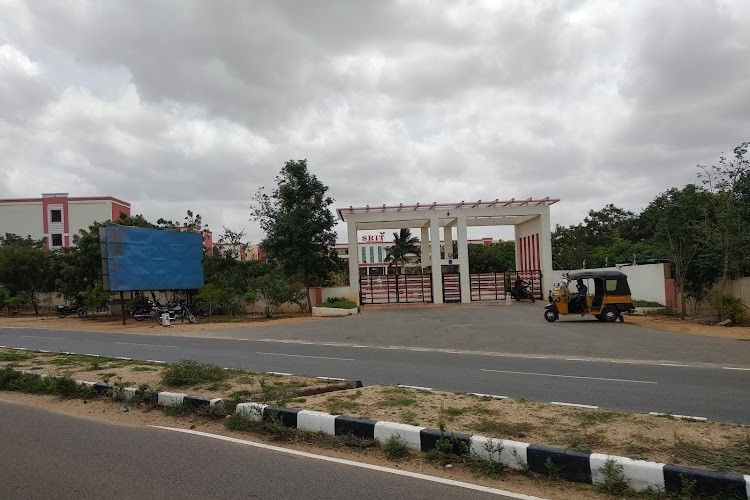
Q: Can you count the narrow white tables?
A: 0